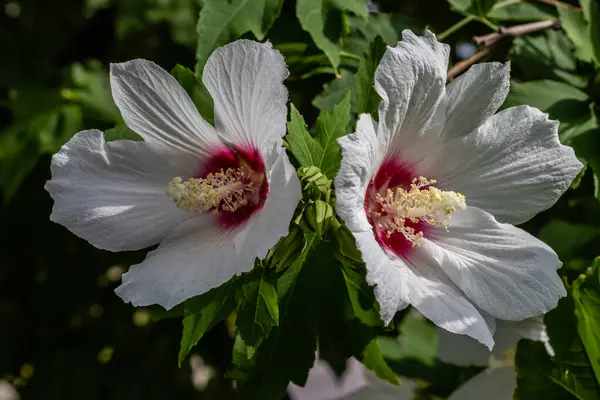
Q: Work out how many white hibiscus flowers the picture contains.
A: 2